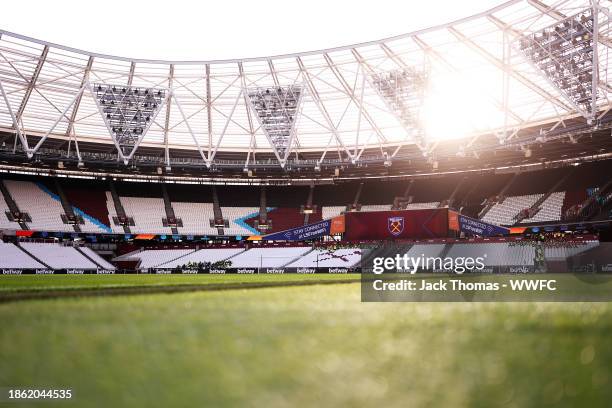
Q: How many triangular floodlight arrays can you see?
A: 4